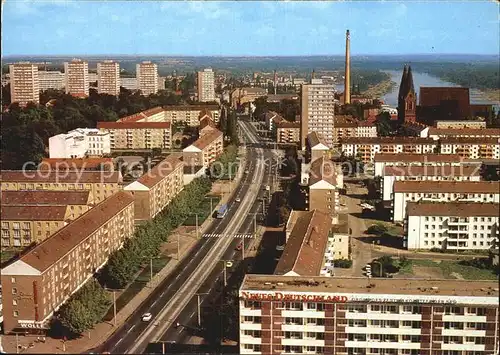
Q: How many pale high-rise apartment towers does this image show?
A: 6